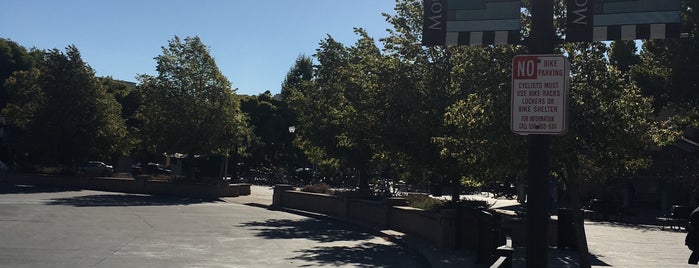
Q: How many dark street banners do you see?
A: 2